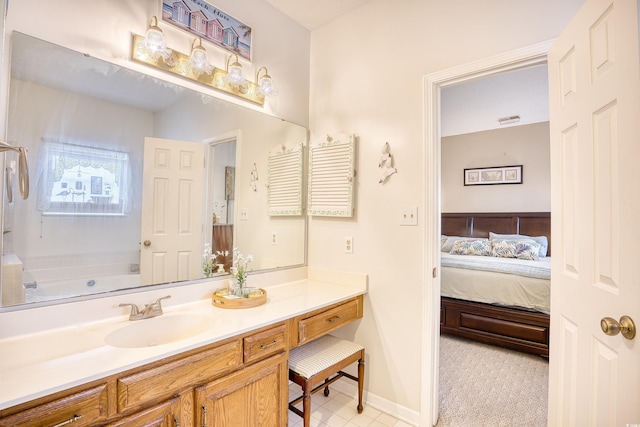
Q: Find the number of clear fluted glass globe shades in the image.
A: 4